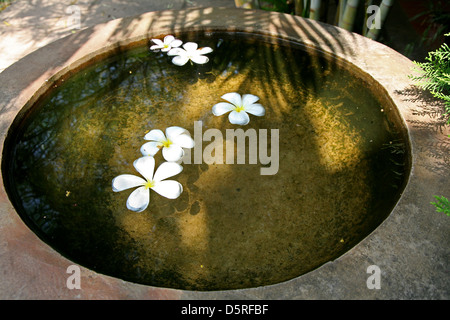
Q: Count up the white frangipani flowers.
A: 5